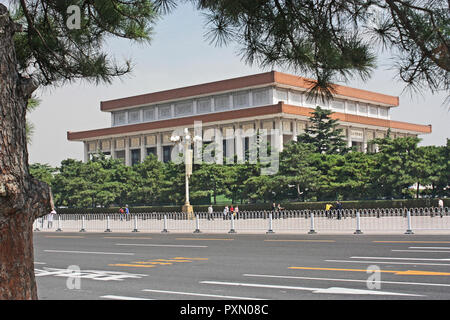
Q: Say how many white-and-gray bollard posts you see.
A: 12